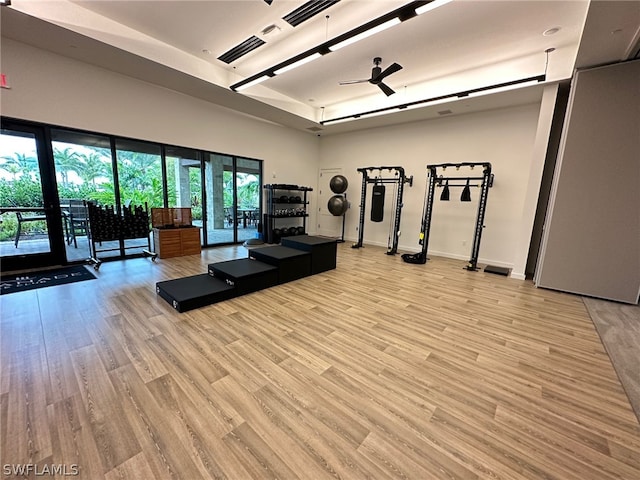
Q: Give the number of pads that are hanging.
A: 2